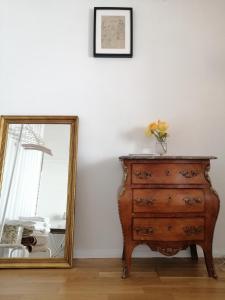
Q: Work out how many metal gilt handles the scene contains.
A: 6